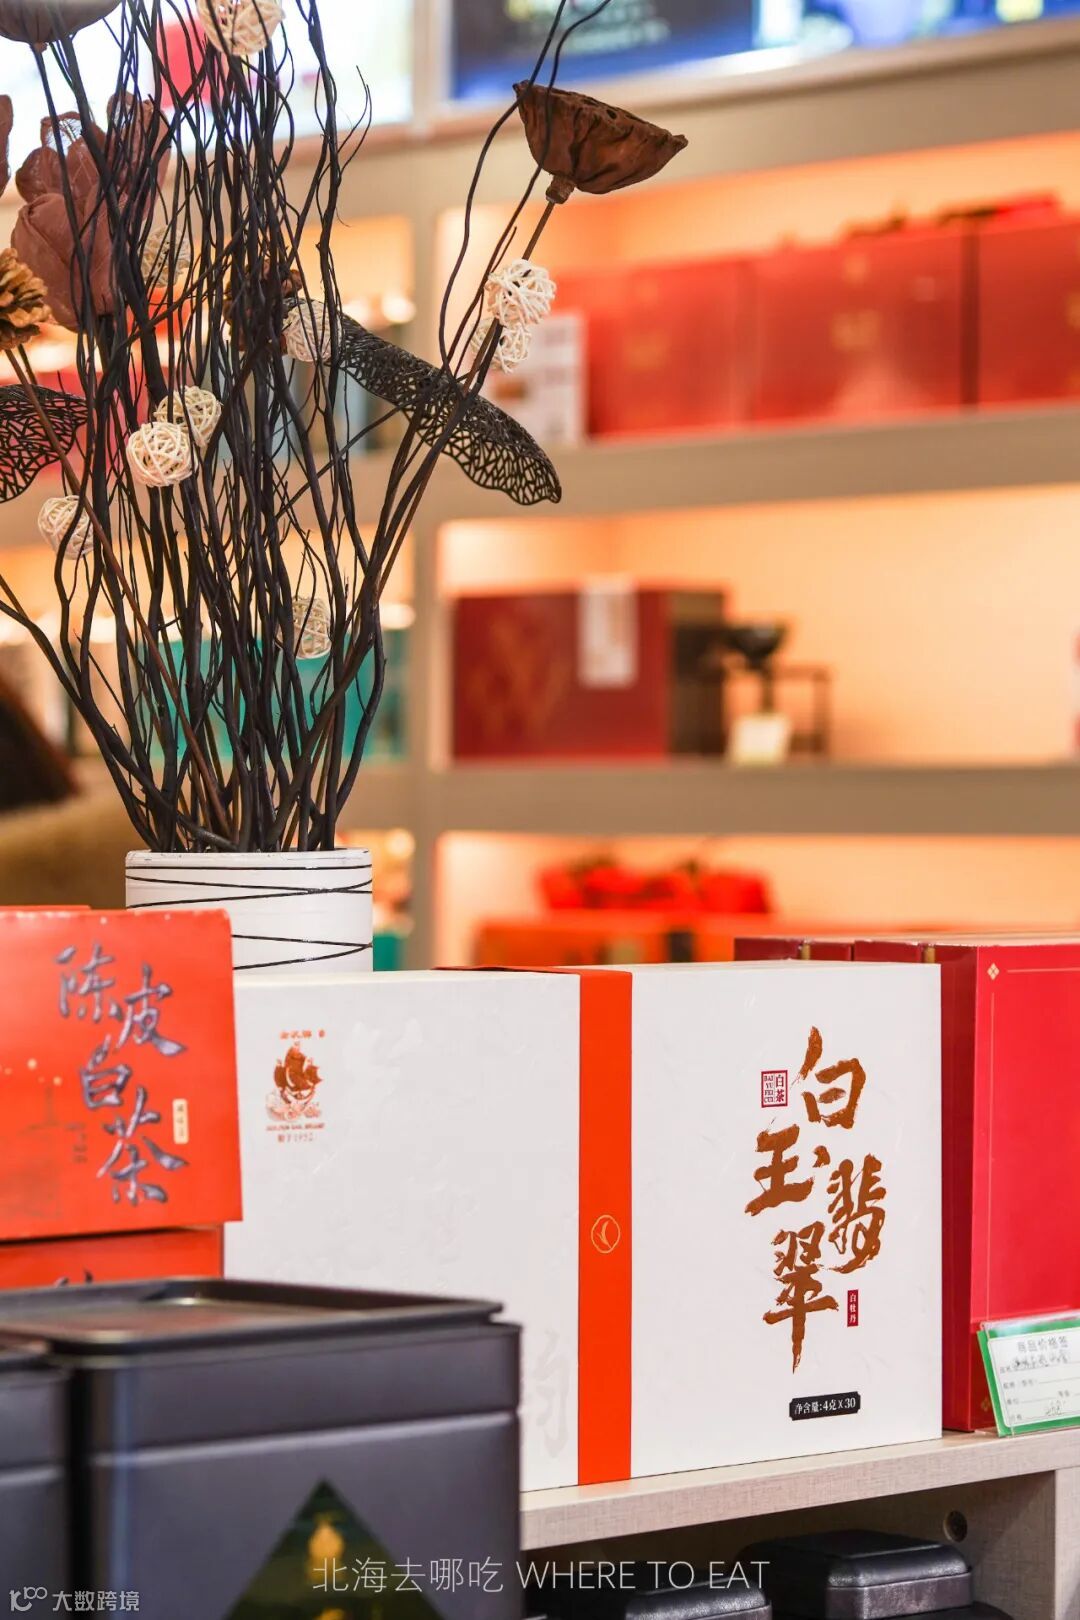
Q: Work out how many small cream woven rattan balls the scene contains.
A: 9